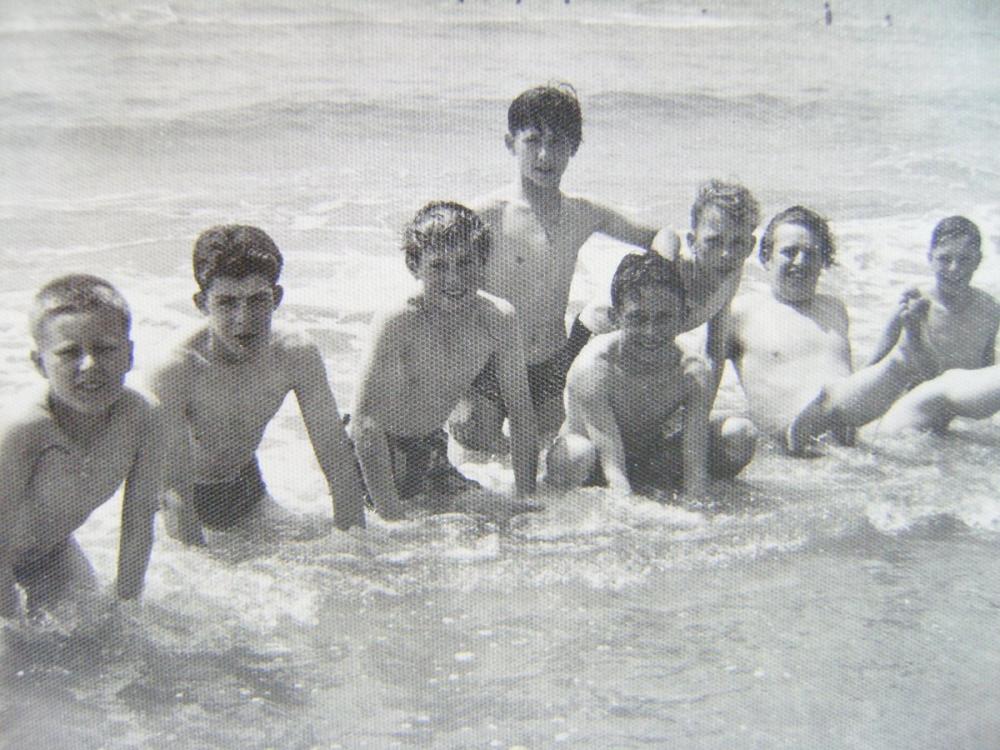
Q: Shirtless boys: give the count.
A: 8